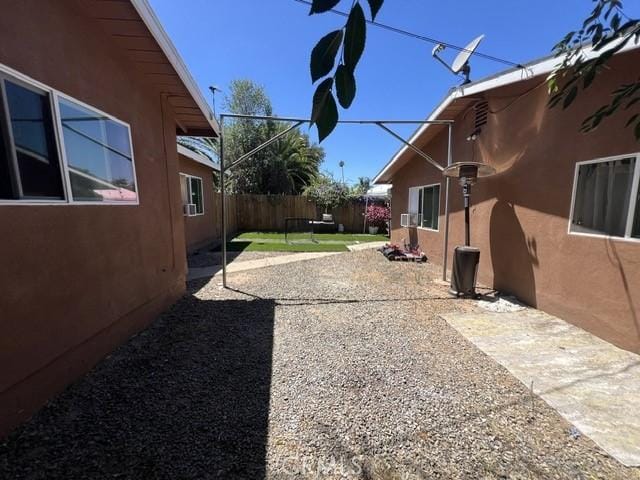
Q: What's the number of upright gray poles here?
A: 2